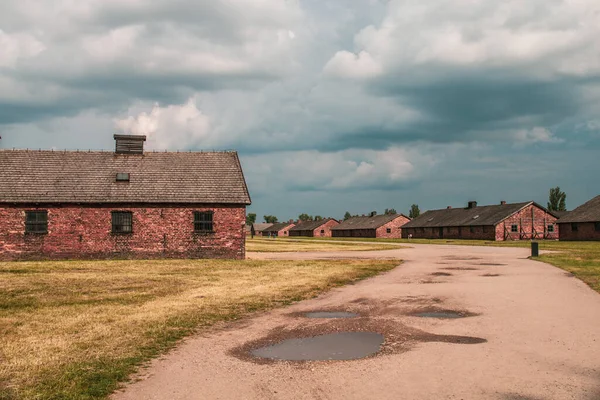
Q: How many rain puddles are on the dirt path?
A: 3